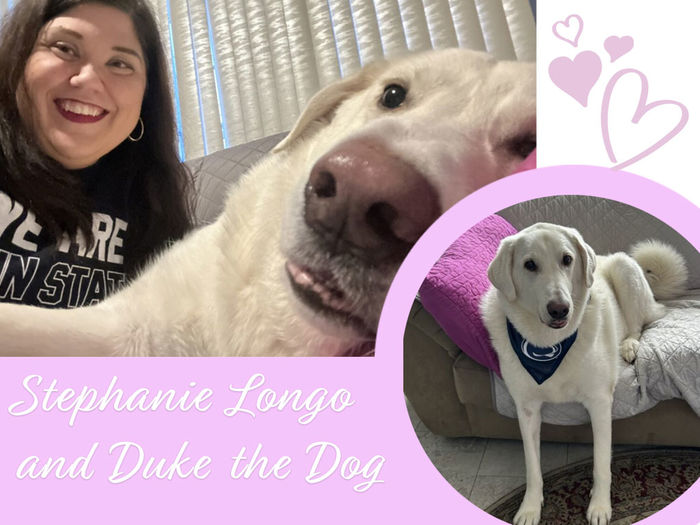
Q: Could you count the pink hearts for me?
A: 4